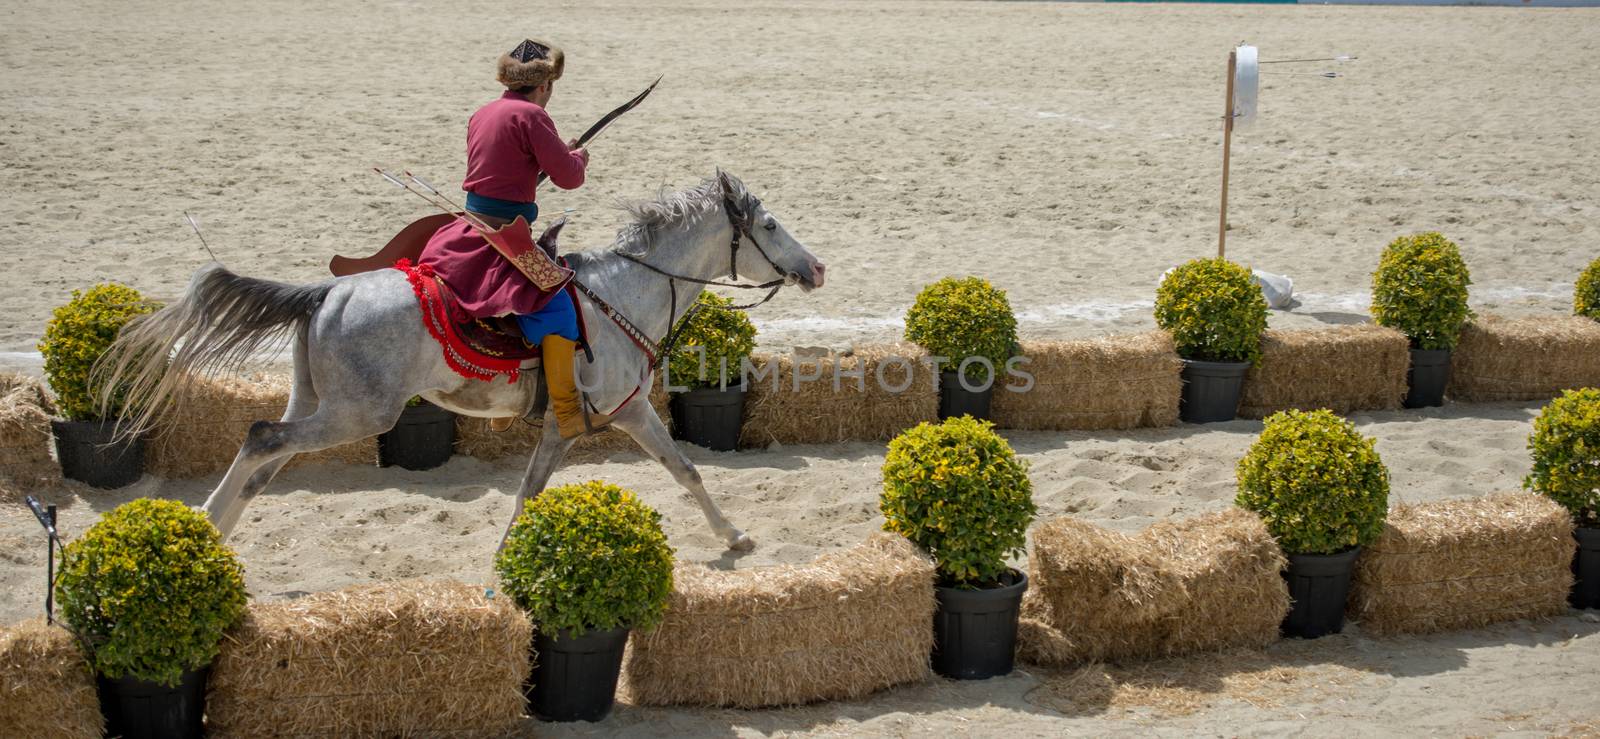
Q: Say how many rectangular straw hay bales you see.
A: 12